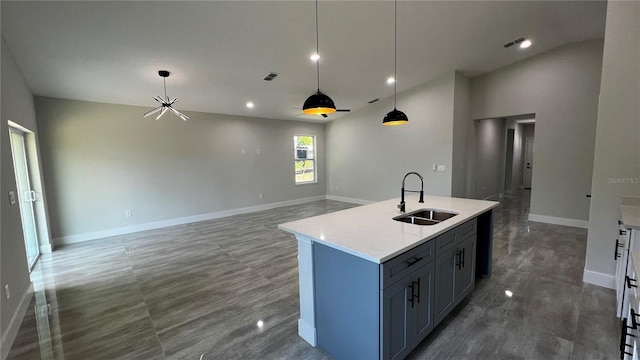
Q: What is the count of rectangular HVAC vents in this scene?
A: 3